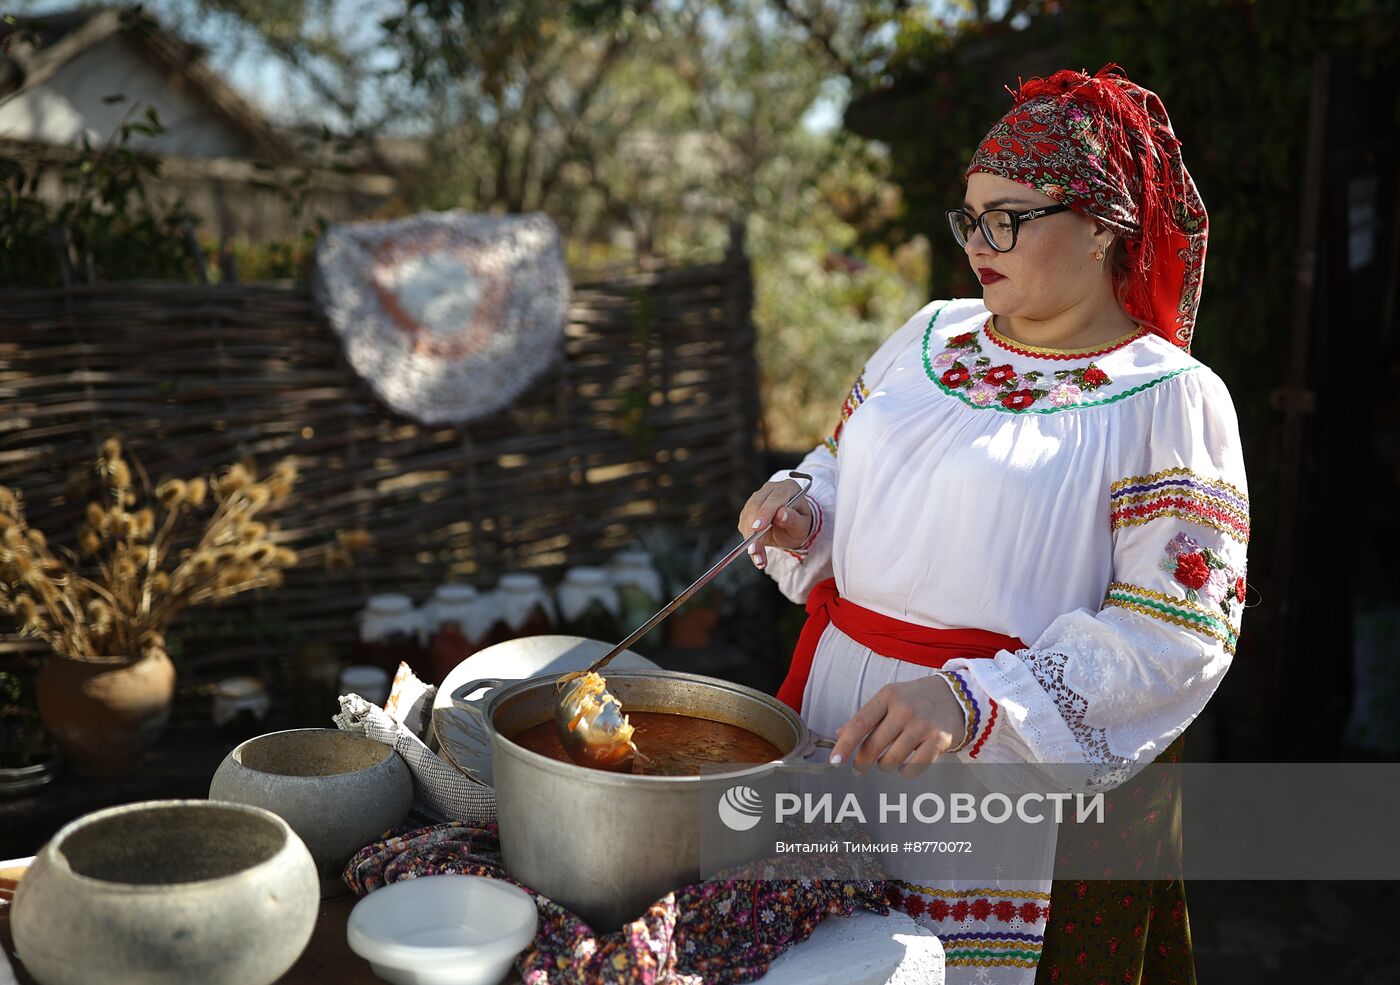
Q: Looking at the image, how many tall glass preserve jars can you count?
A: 5